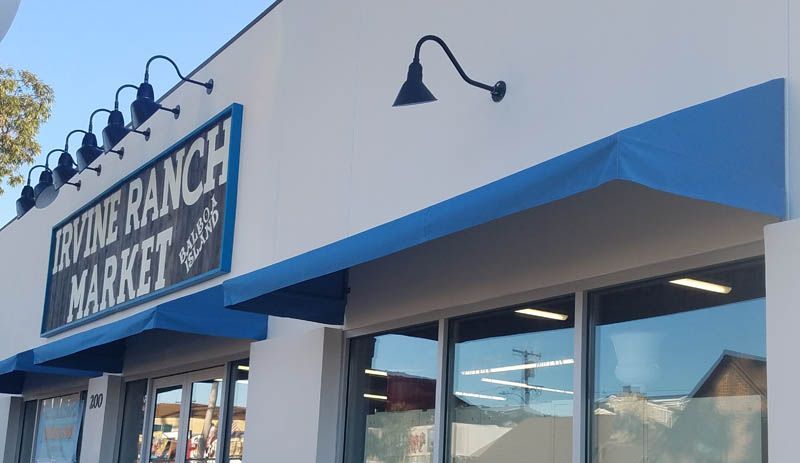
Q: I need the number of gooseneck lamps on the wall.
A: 7